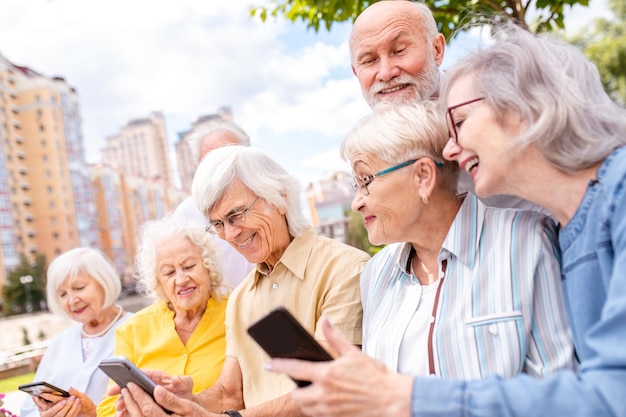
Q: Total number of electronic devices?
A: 3